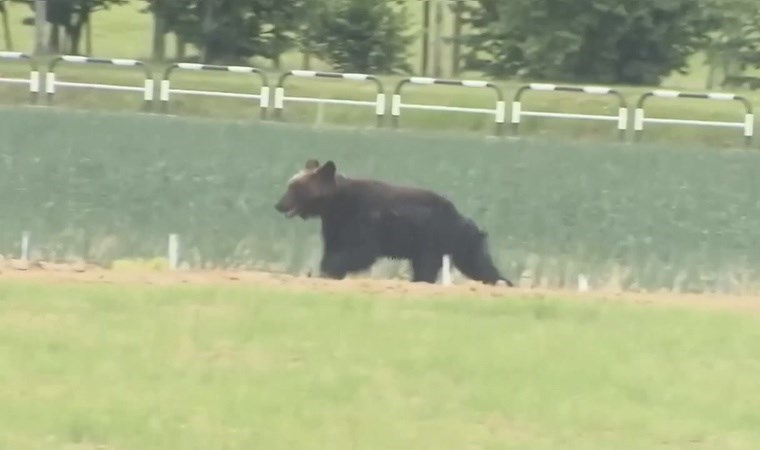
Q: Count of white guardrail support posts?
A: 13